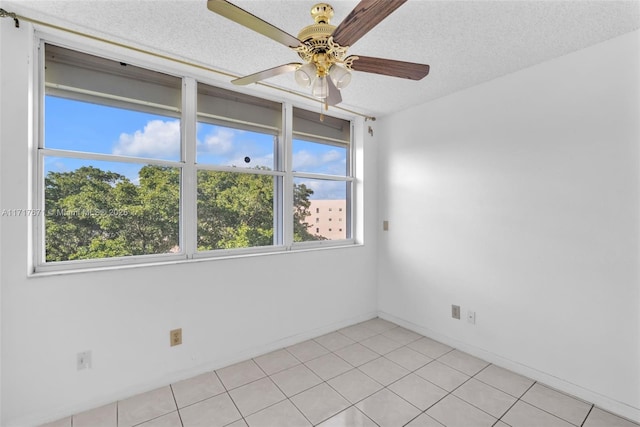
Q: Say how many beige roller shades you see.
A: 3